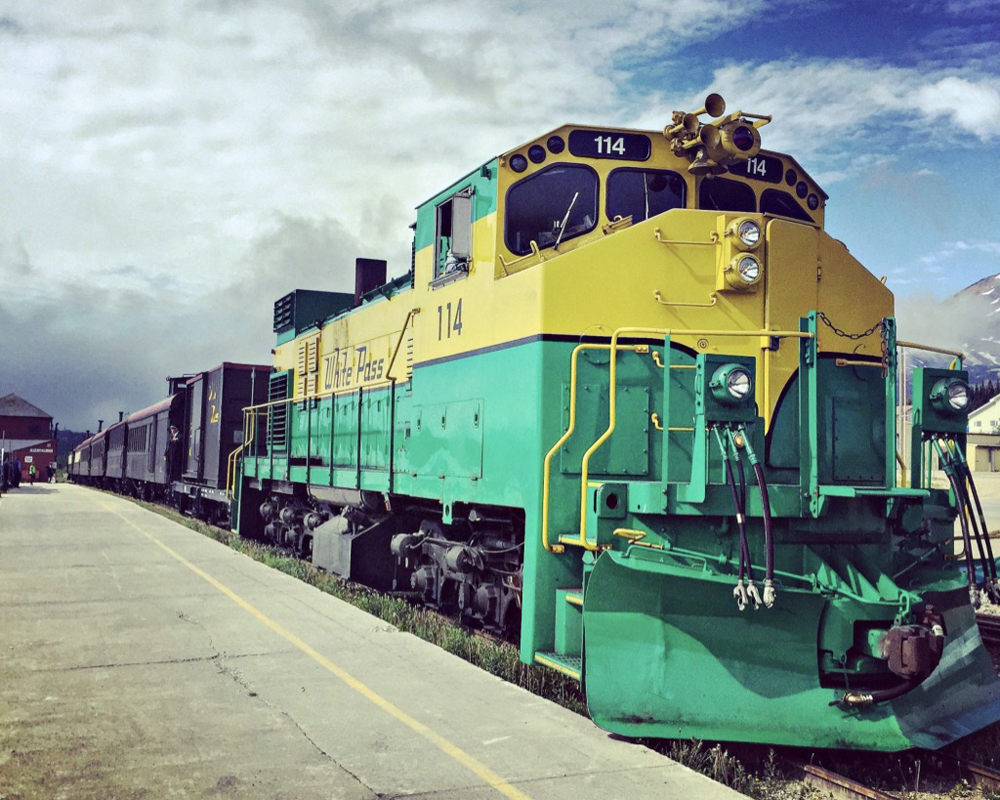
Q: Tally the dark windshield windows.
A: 4